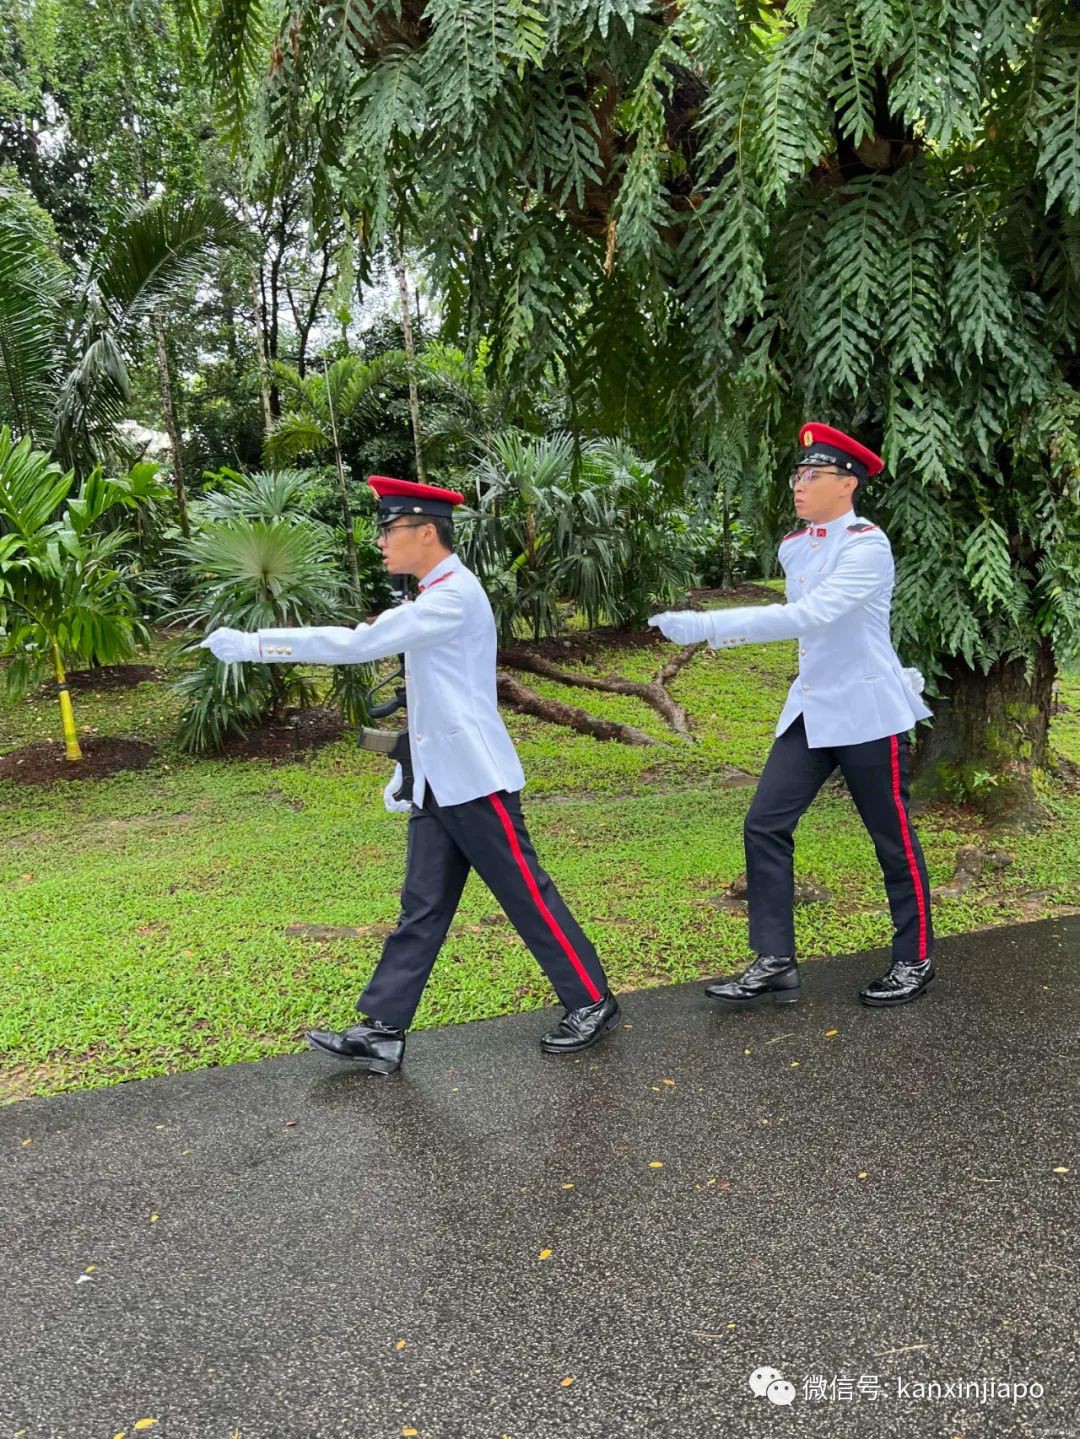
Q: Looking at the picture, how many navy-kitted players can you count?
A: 0